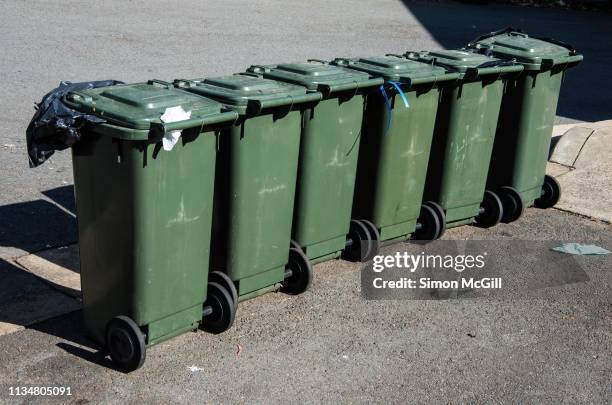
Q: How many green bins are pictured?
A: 6